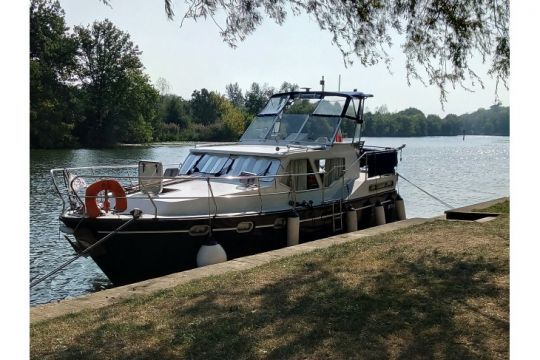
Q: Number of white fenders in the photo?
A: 5